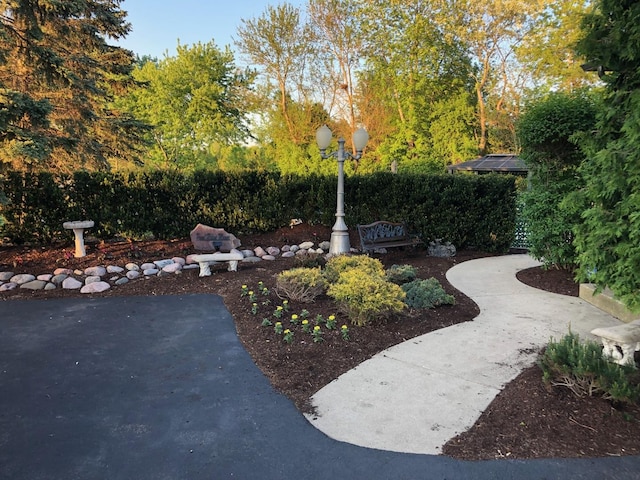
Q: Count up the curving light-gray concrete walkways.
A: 1